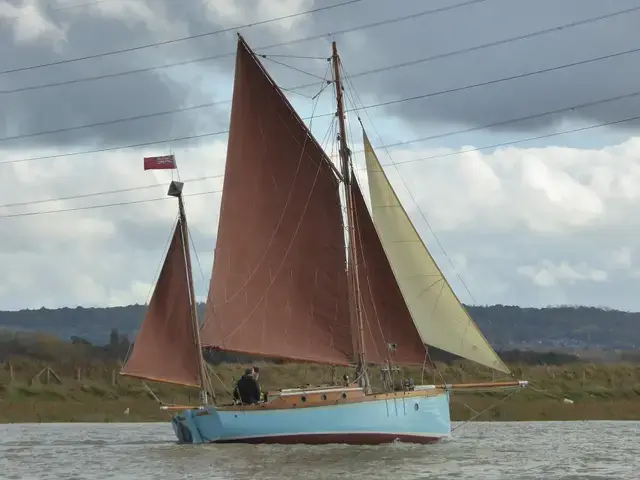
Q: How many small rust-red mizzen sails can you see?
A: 1